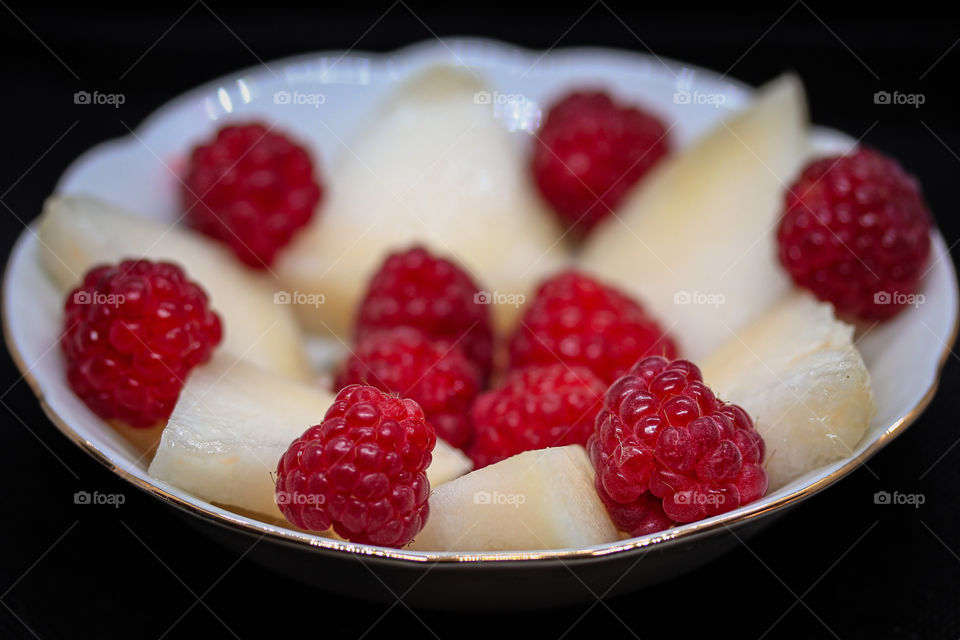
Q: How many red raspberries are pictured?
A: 10